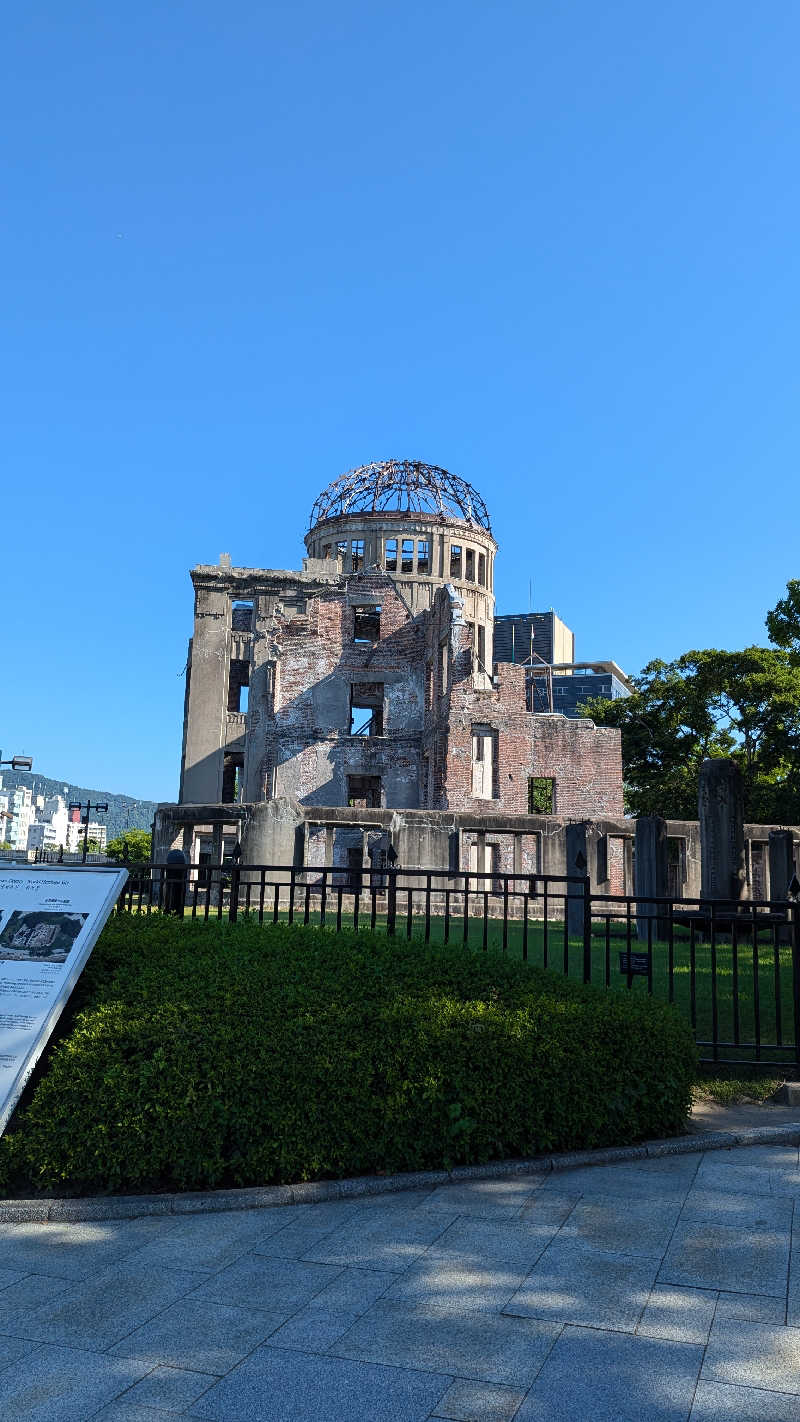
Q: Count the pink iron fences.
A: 0